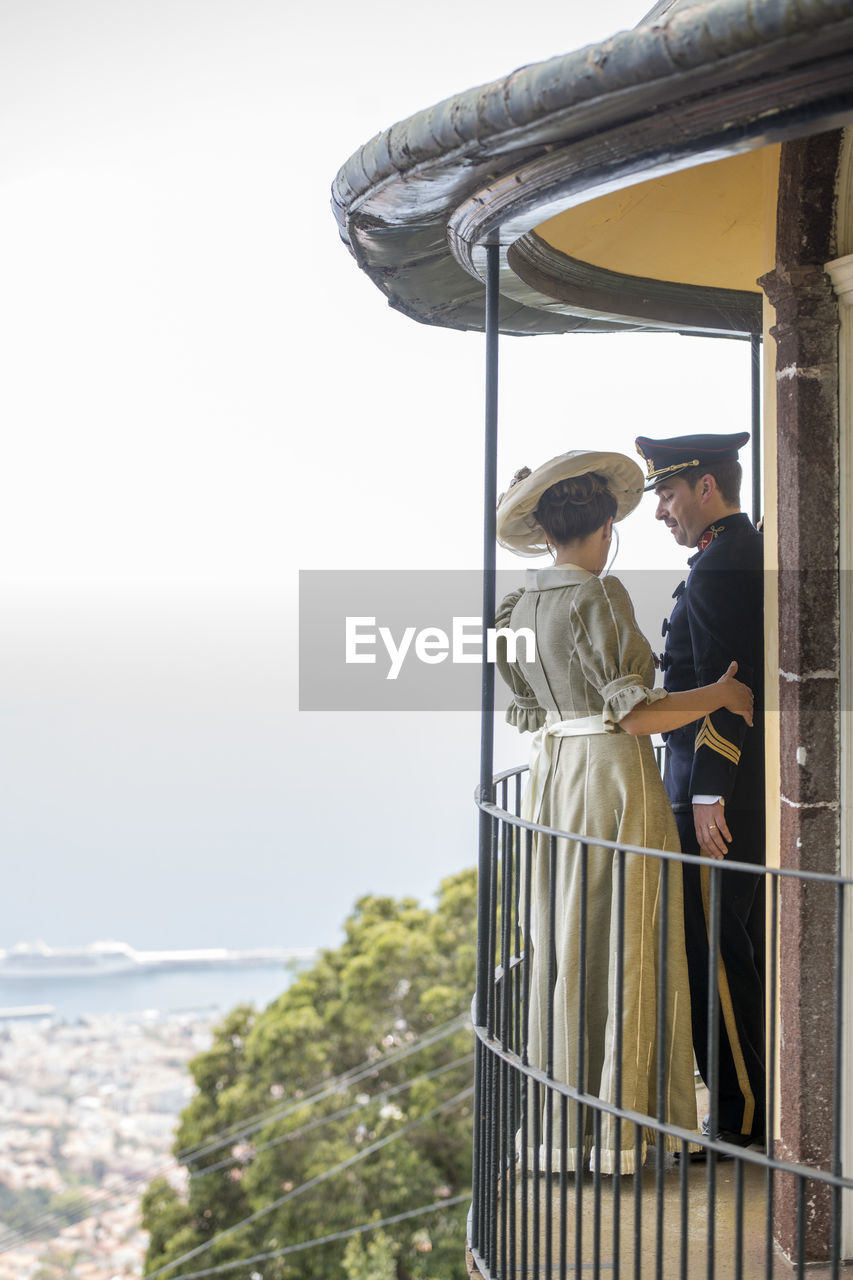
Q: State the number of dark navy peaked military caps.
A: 1